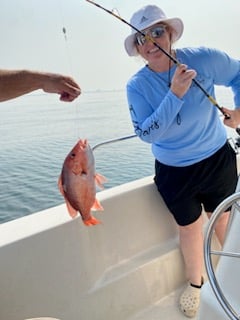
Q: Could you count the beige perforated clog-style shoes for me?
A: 1